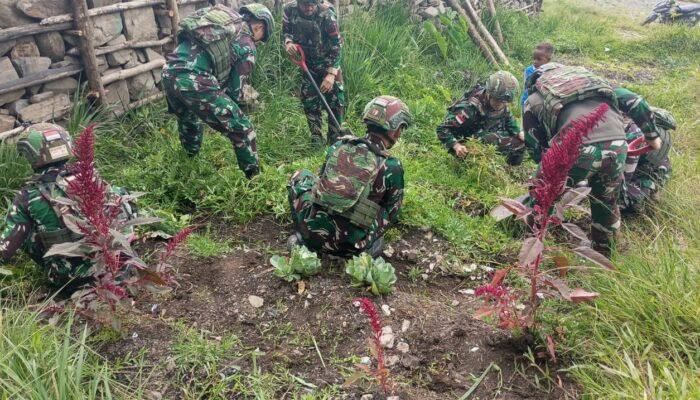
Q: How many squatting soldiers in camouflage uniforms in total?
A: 4